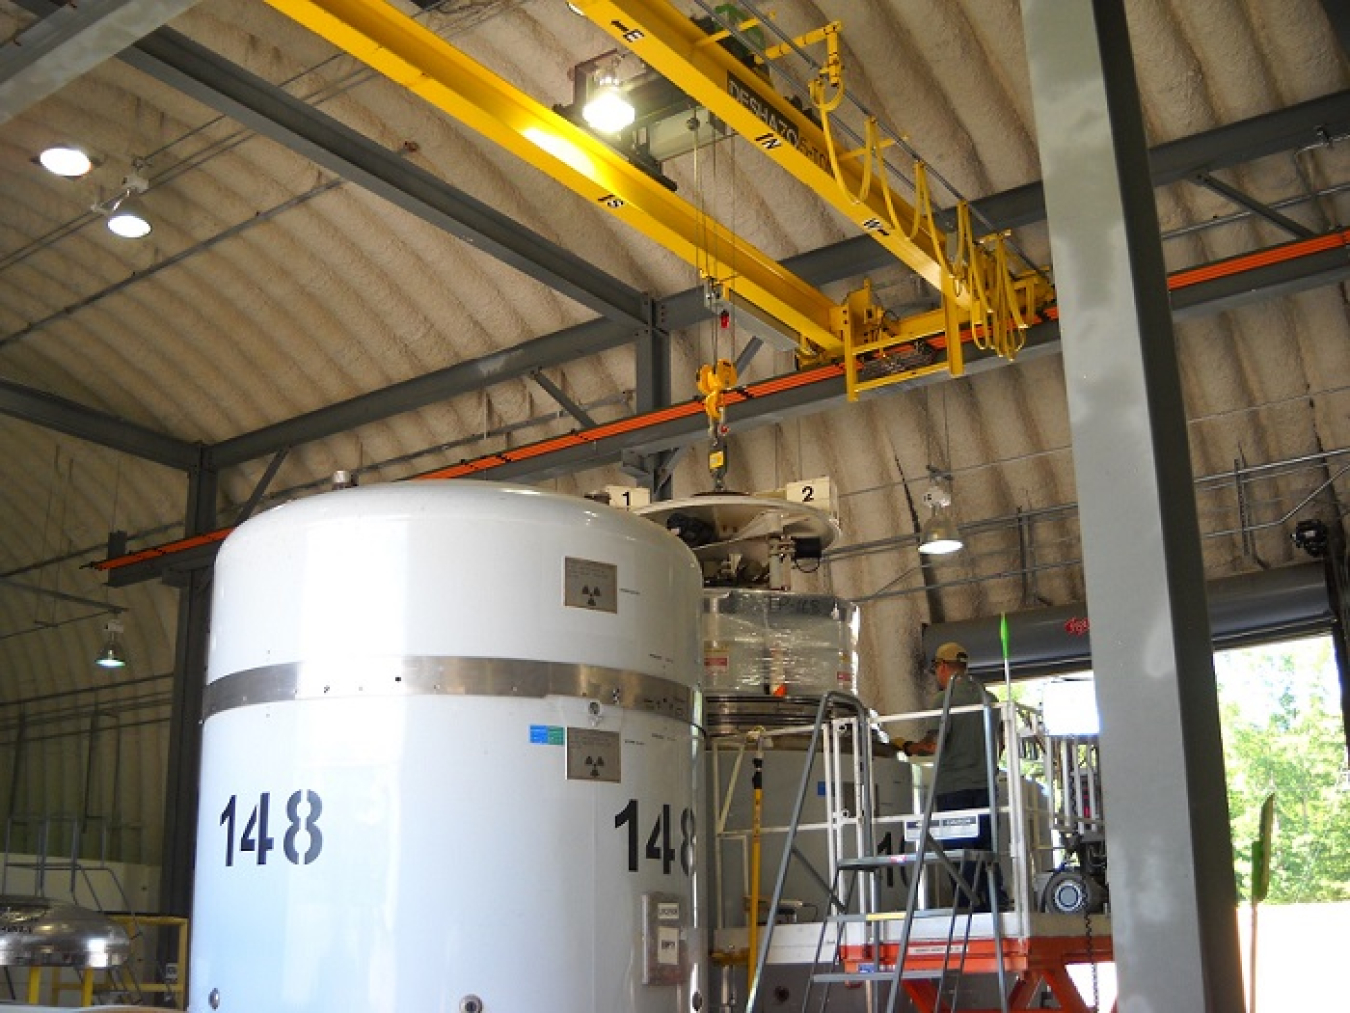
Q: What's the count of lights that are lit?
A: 5